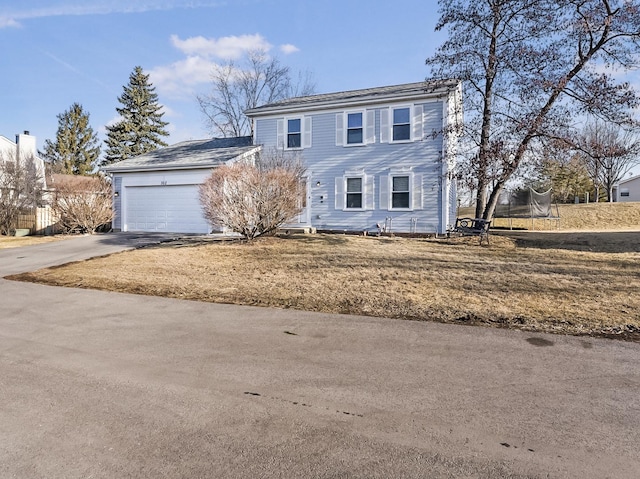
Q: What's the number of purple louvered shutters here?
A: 0